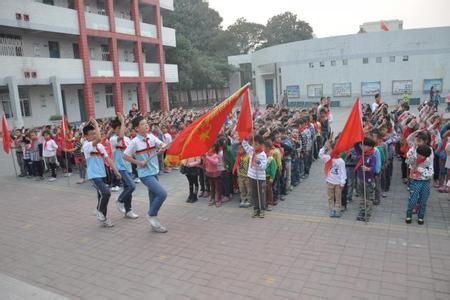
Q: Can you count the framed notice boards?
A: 6